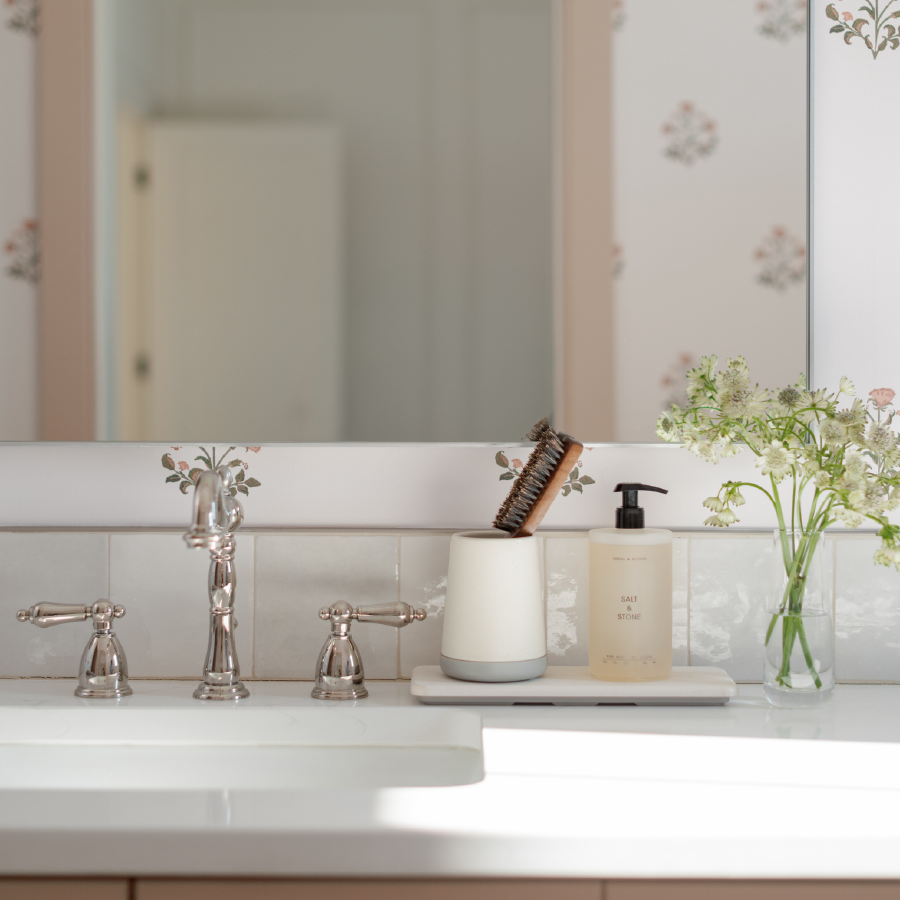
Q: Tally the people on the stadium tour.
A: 0